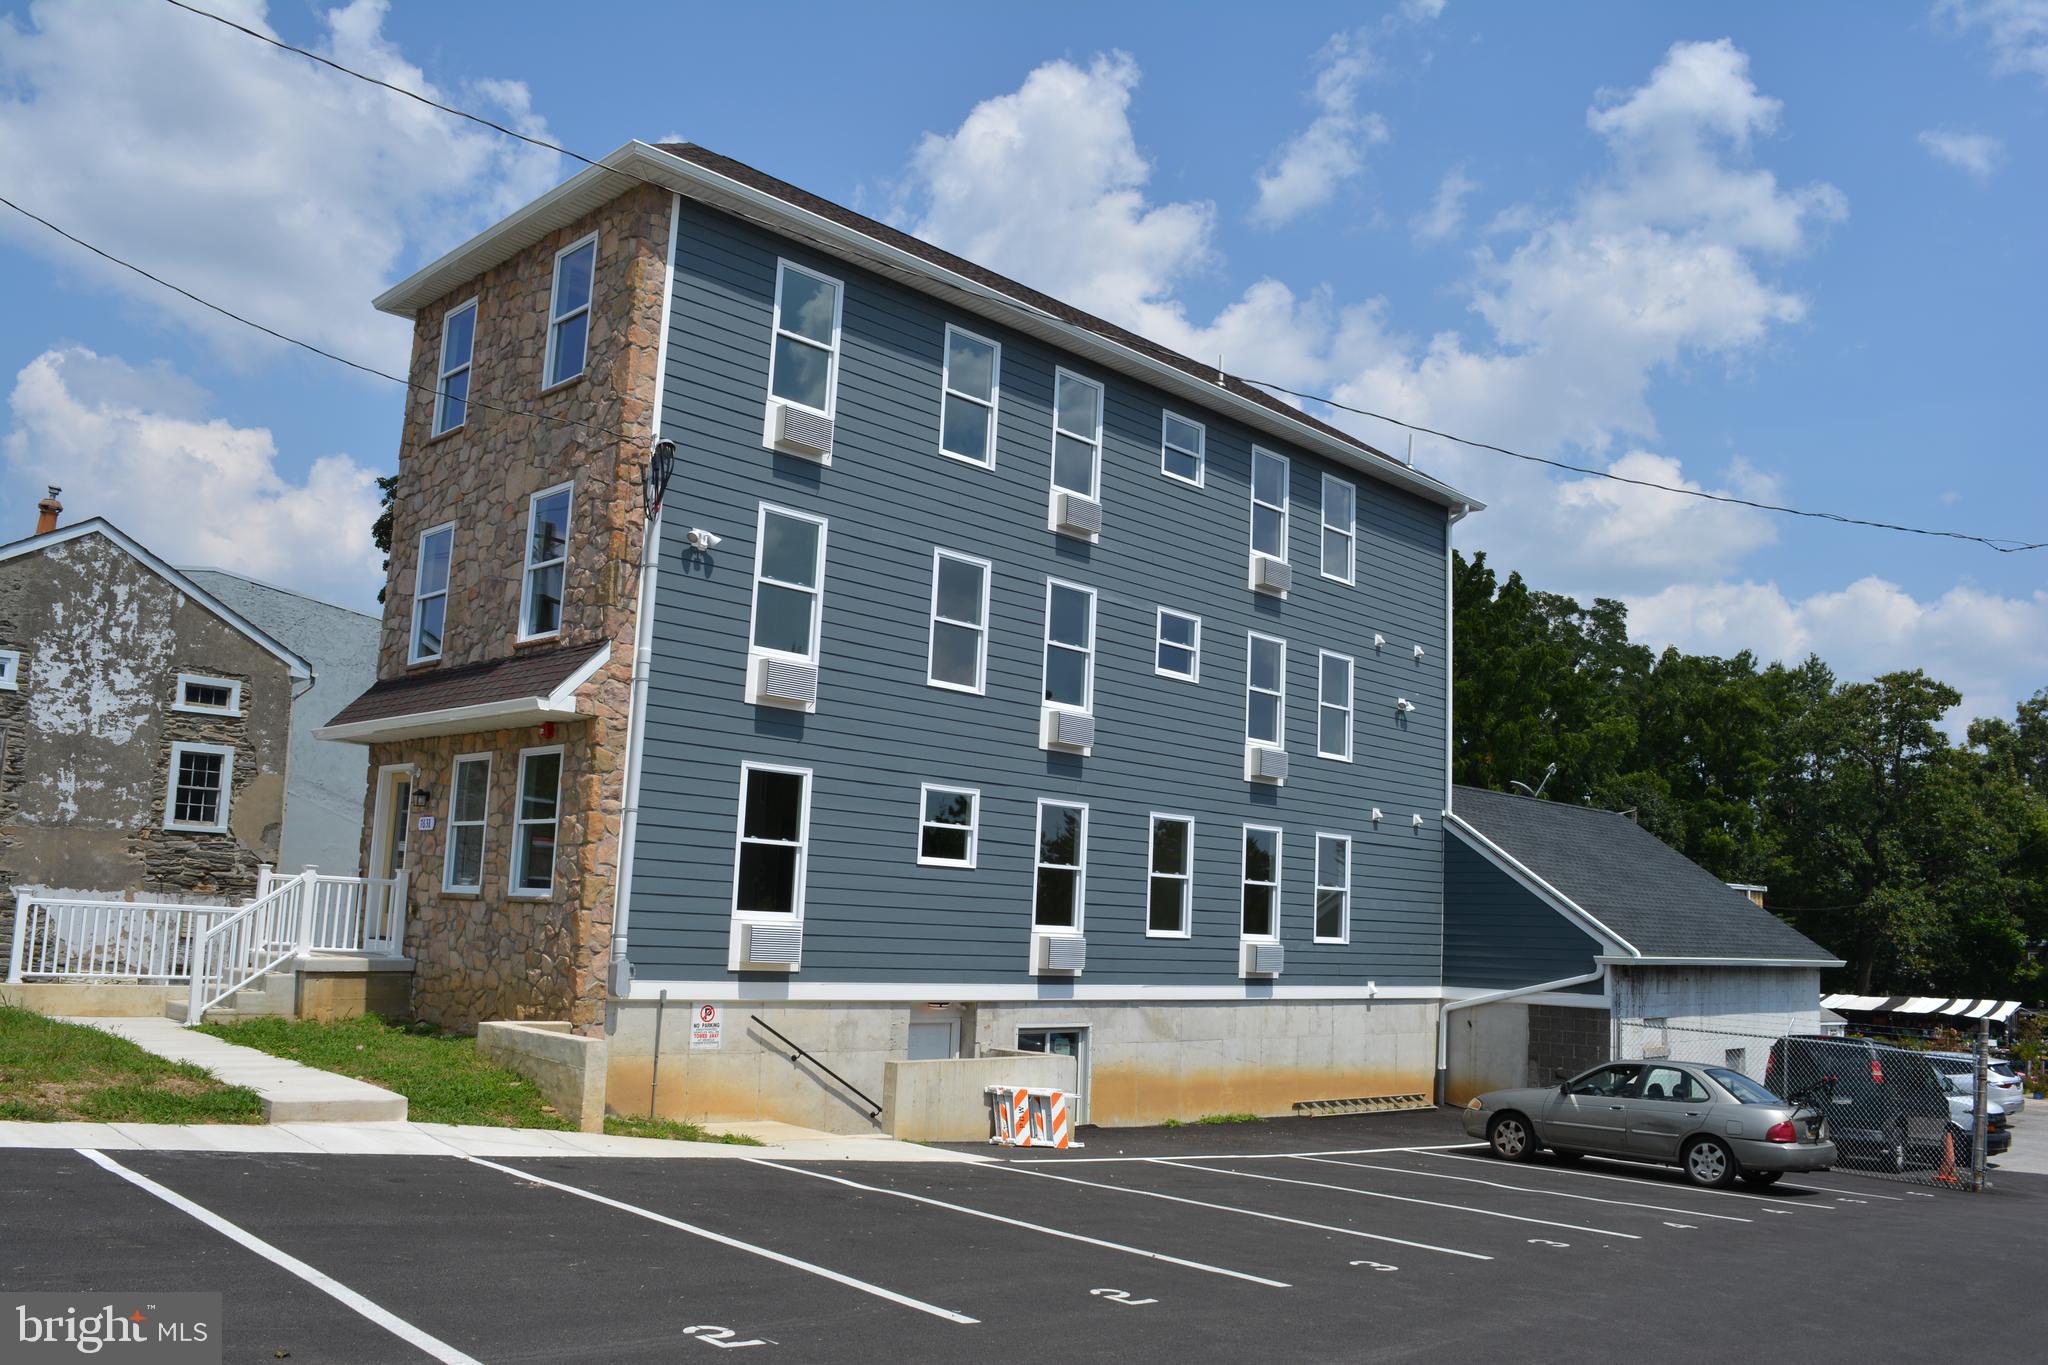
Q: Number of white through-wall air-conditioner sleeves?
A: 9